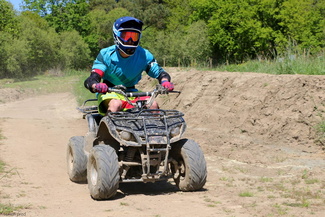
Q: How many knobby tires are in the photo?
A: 3